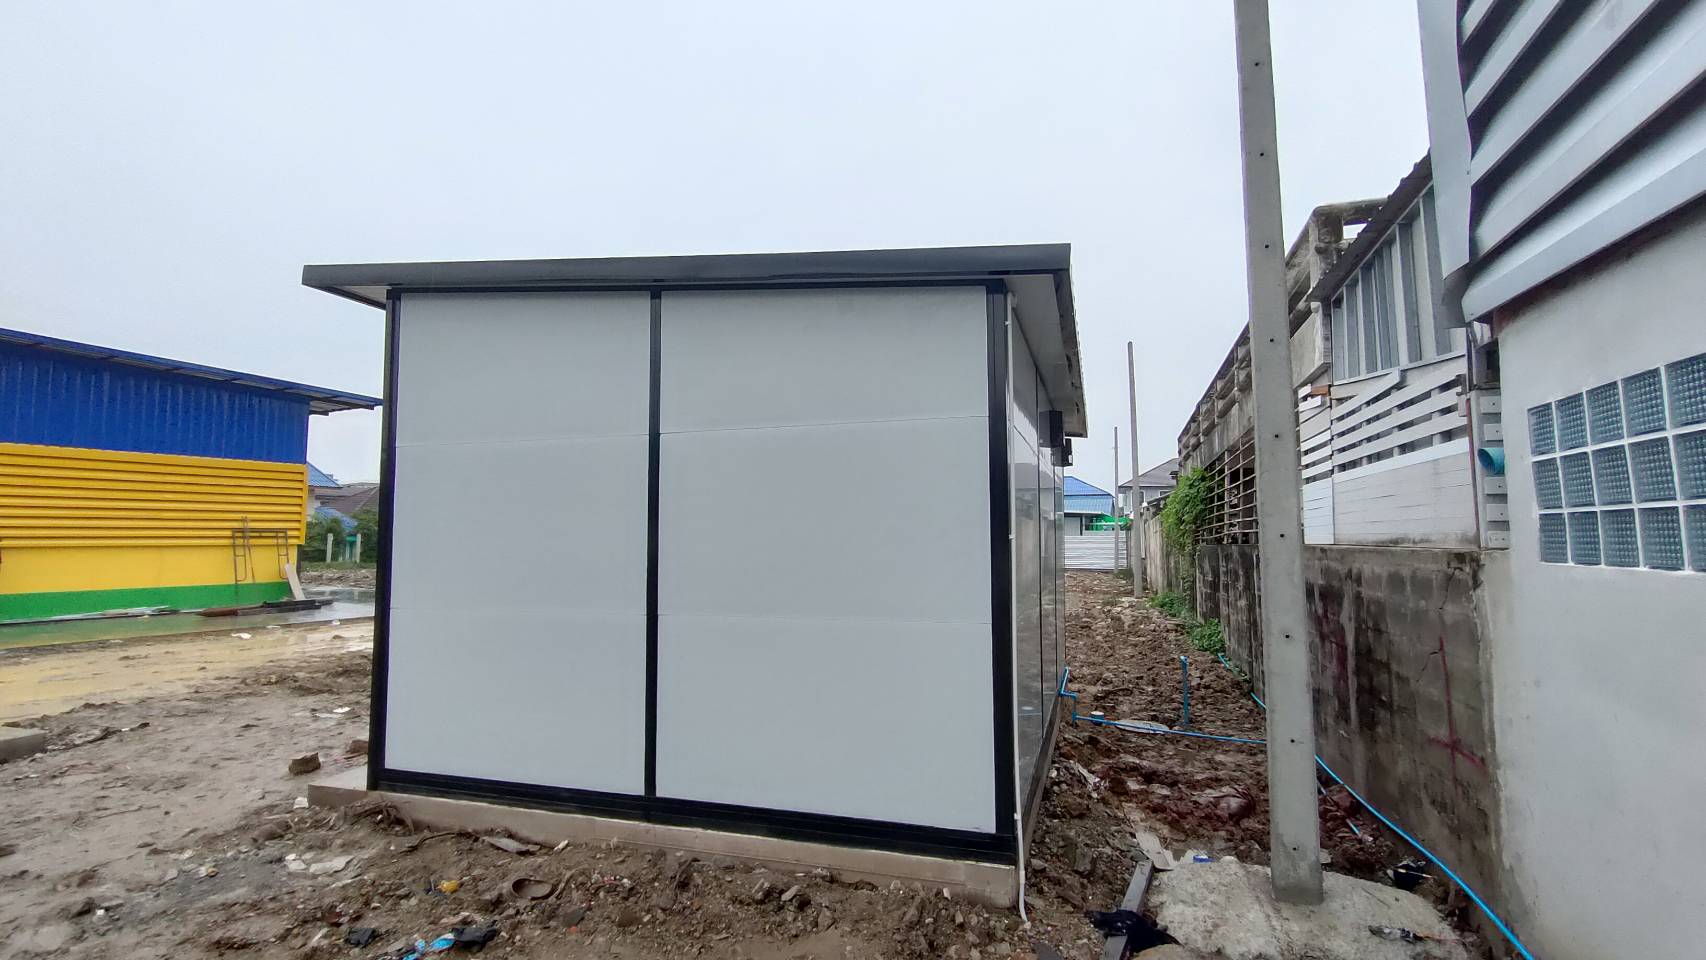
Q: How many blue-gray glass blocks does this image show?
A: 15